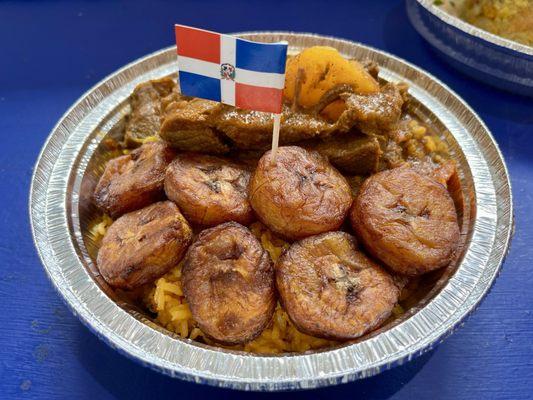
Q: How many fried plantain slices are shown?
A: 7